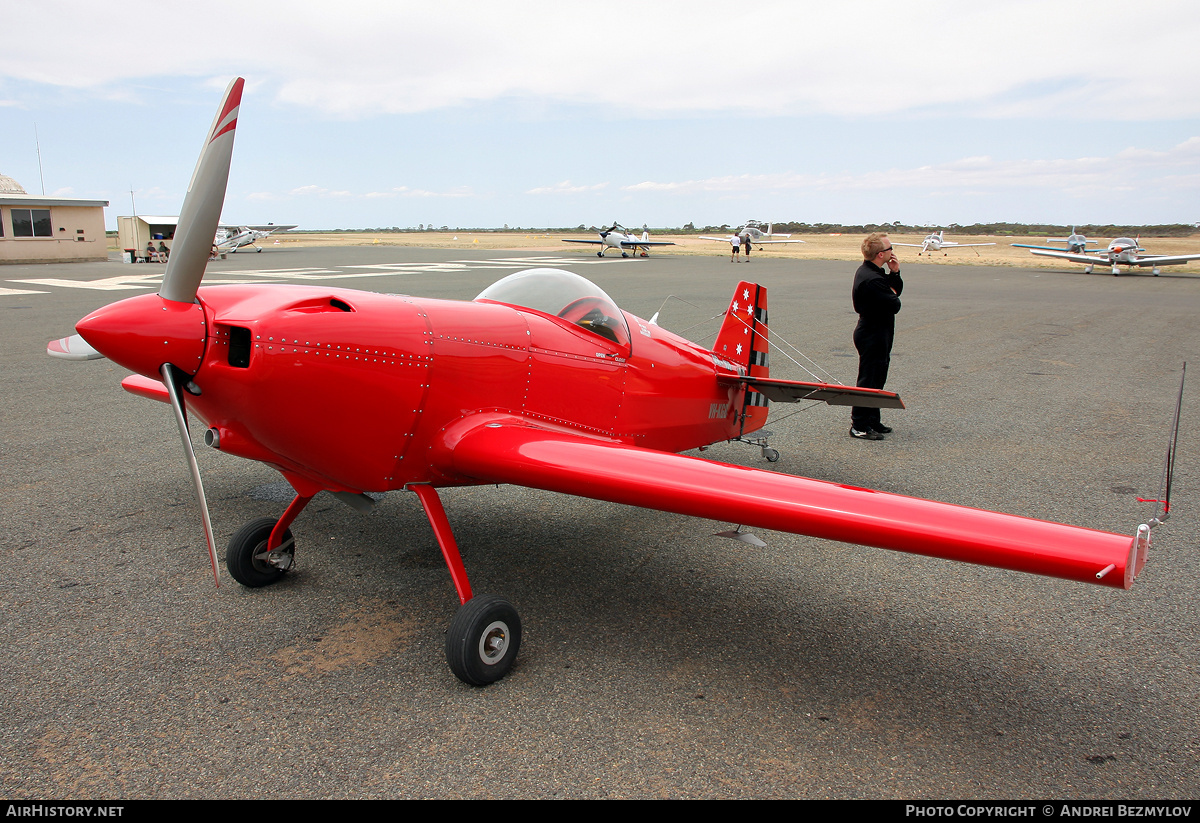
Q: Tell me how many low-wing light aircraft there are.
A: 6